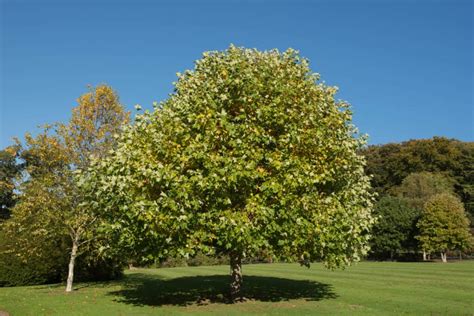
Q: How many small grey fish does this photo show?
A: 0